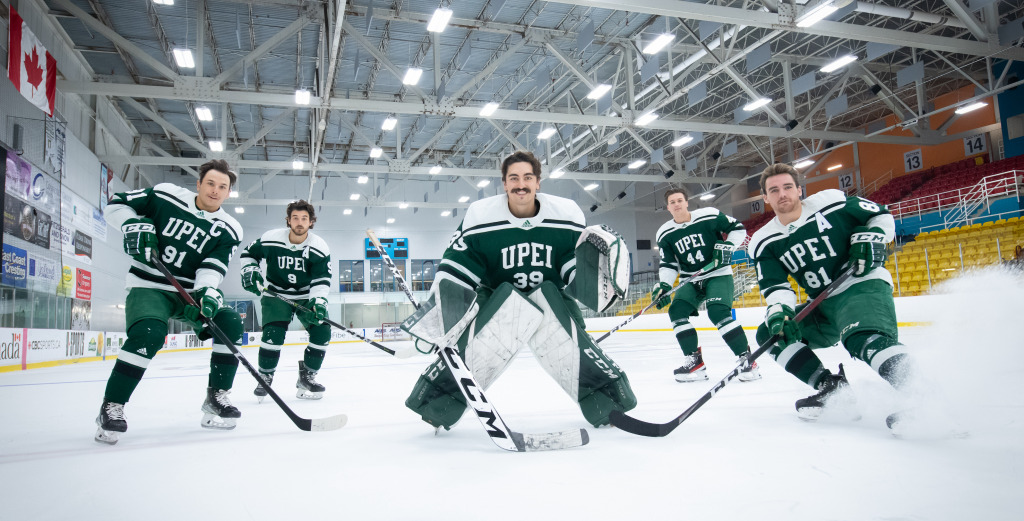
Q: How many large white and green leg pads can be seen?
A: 2